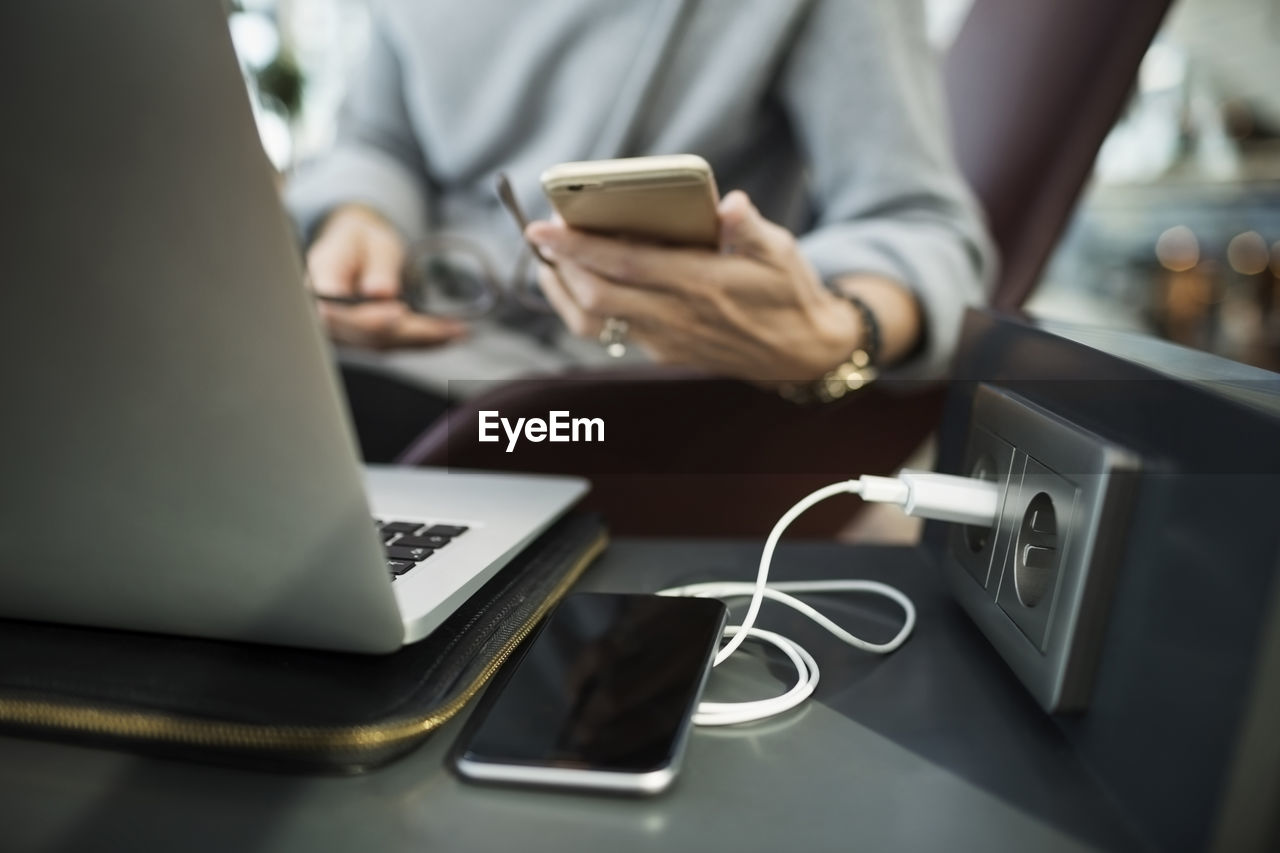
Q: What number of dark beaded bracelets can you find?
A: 1